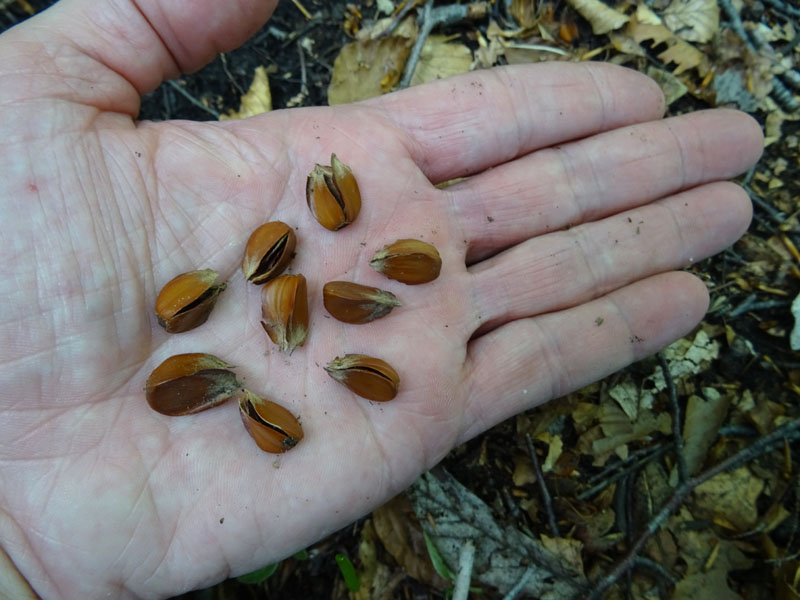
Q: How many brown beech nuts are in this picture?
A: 9